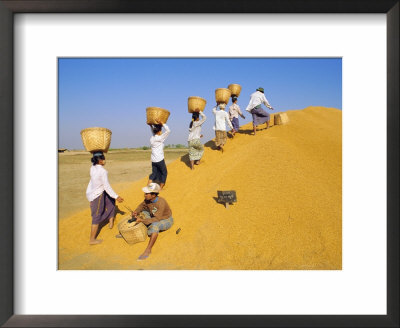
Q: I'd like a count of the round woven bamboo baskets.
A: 7